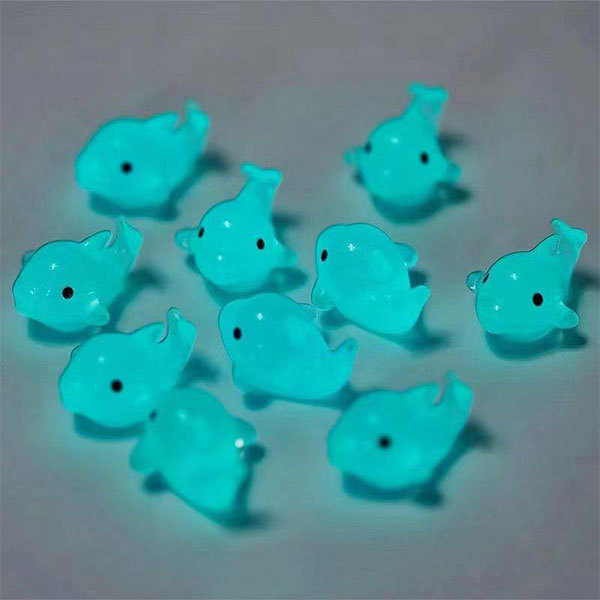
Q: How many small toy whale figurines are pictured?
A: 10